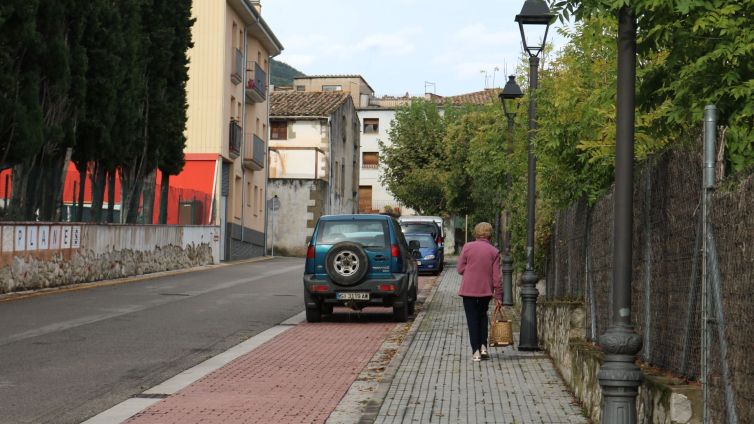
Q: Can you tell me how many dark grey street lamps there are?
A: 3